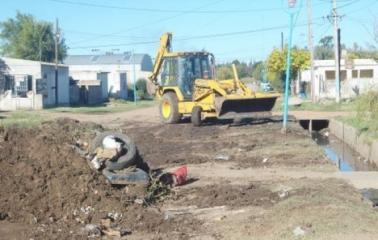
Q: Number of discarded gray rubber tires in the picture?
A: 2